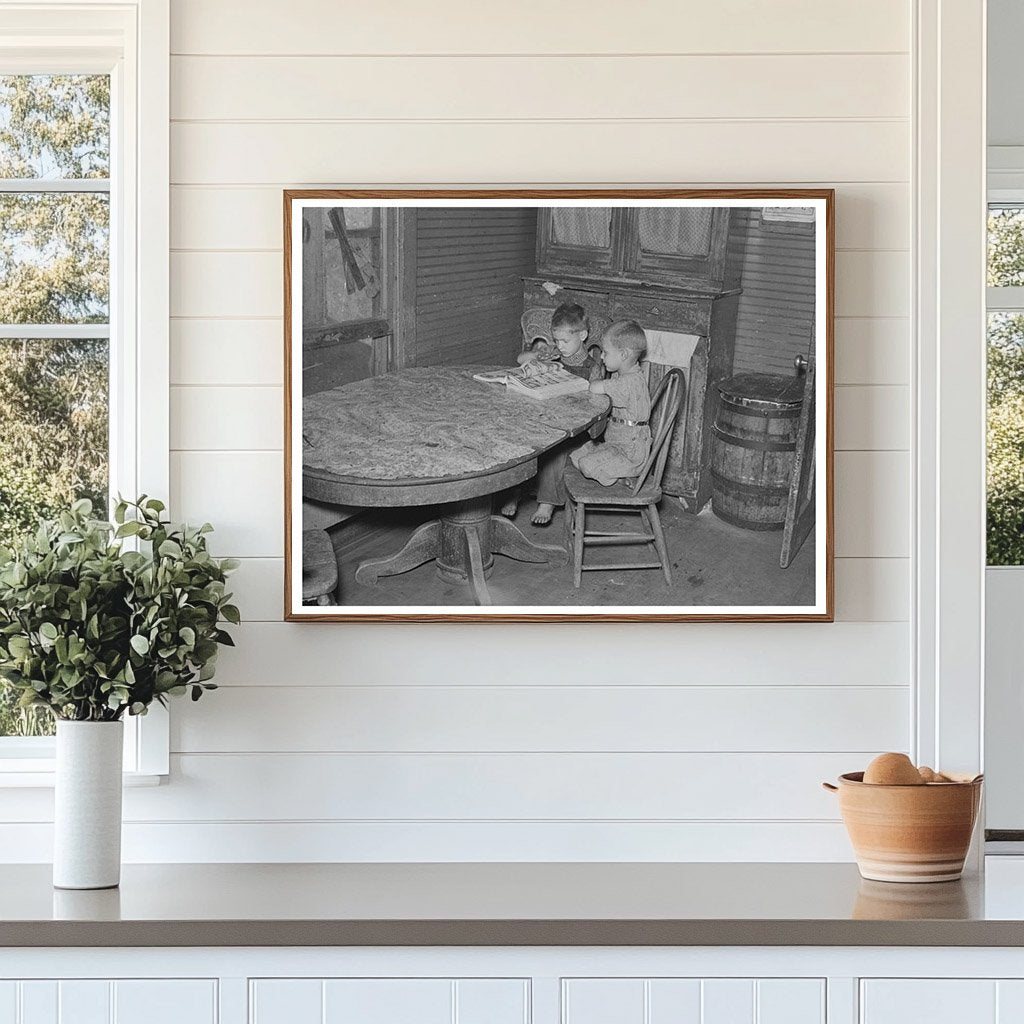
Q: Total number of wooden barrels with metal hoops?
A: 1